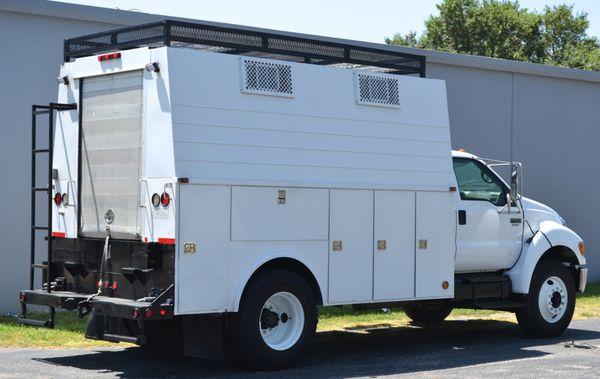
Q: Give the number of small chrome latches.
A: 5